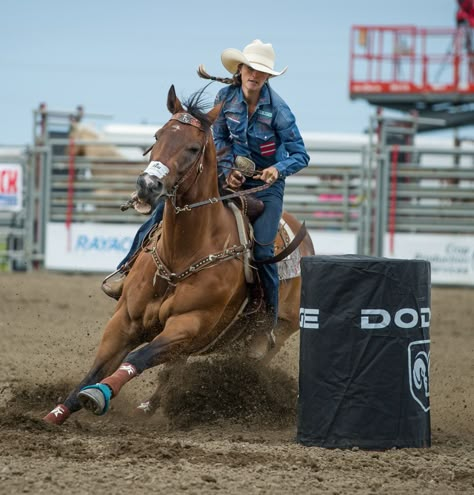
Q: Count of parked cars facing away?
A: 0